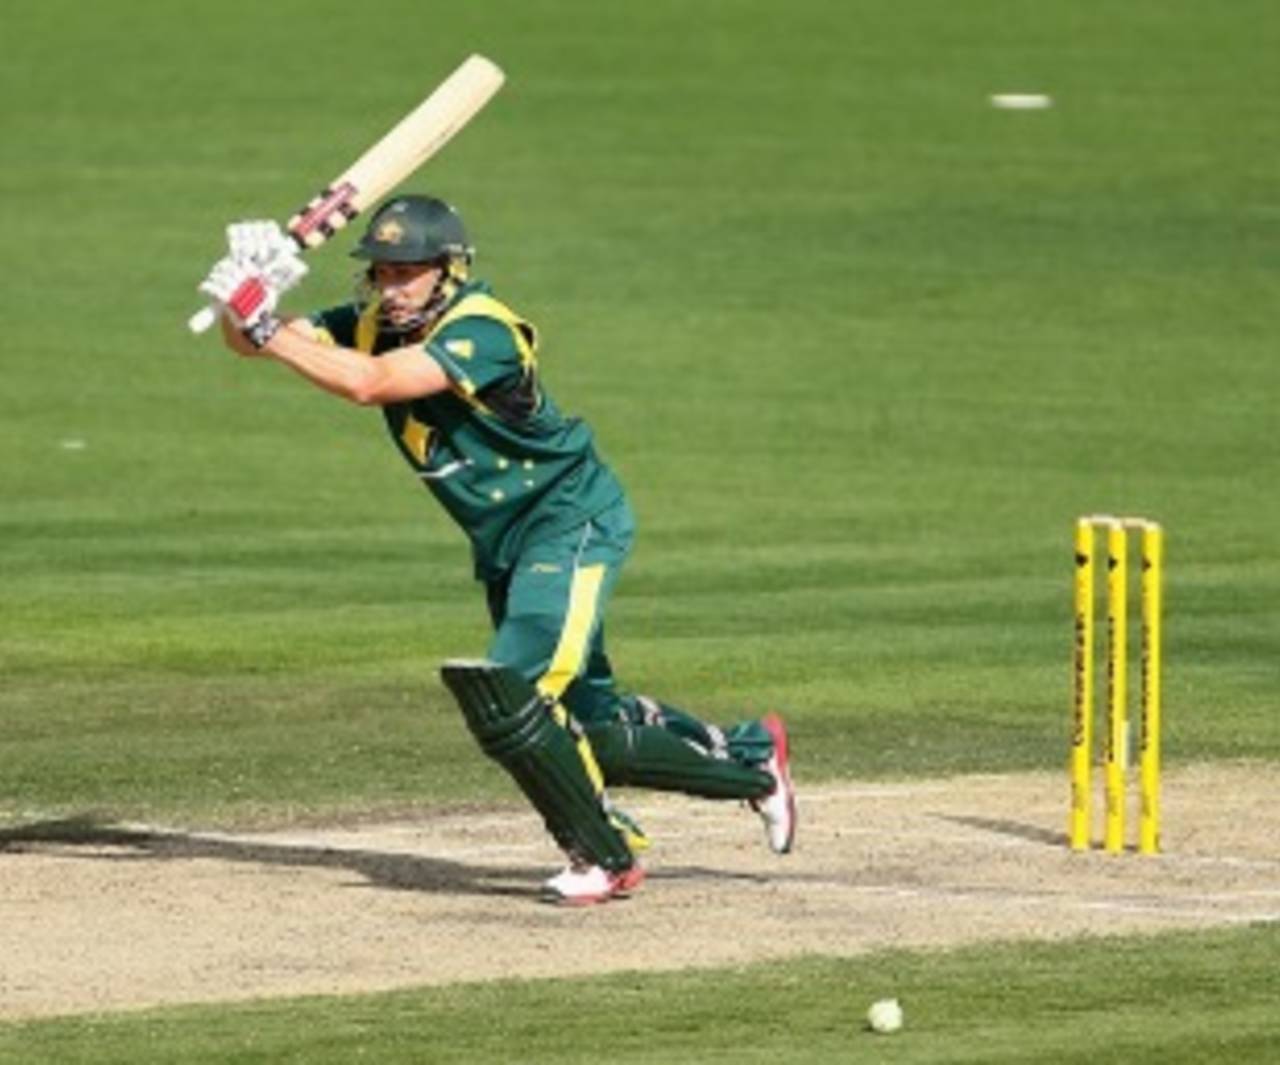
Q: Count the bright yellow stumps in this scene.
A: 3